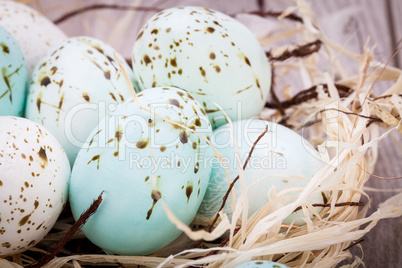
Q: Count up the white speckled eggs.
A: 2